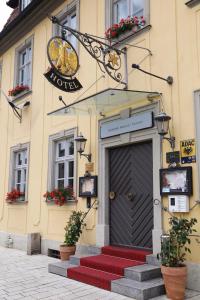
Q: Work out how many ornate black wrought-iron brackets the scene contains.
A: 1